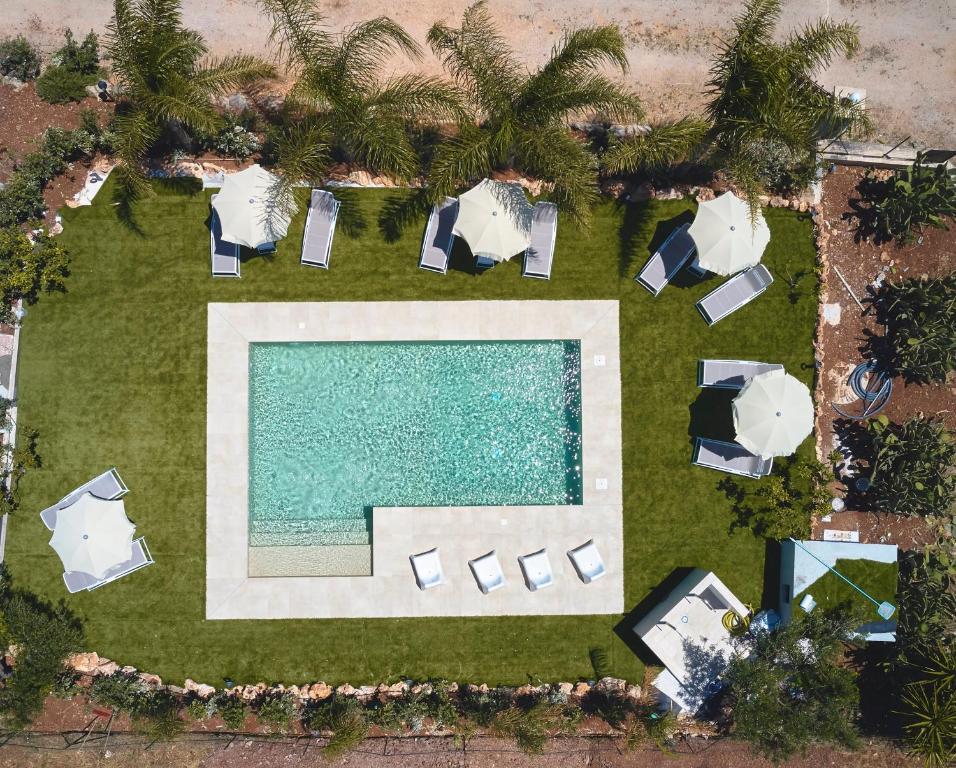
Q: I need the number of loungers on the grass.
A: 10